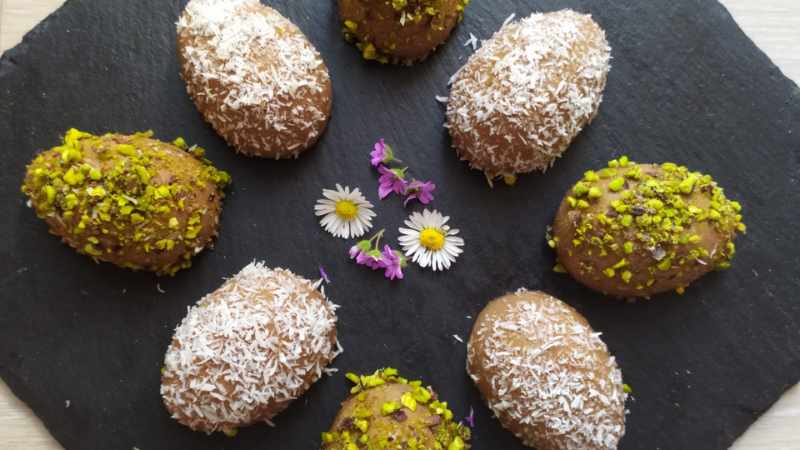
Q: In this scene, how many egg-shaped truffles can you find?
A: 8